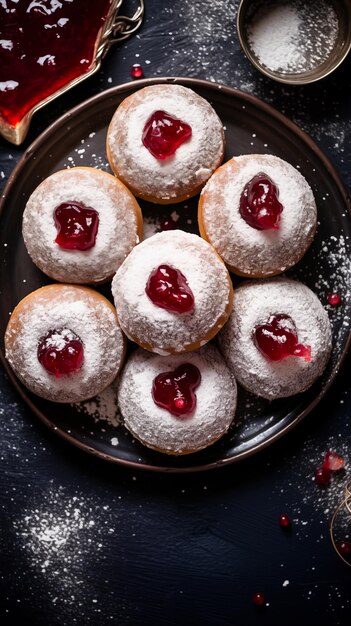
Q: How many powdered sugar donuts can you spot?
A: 7